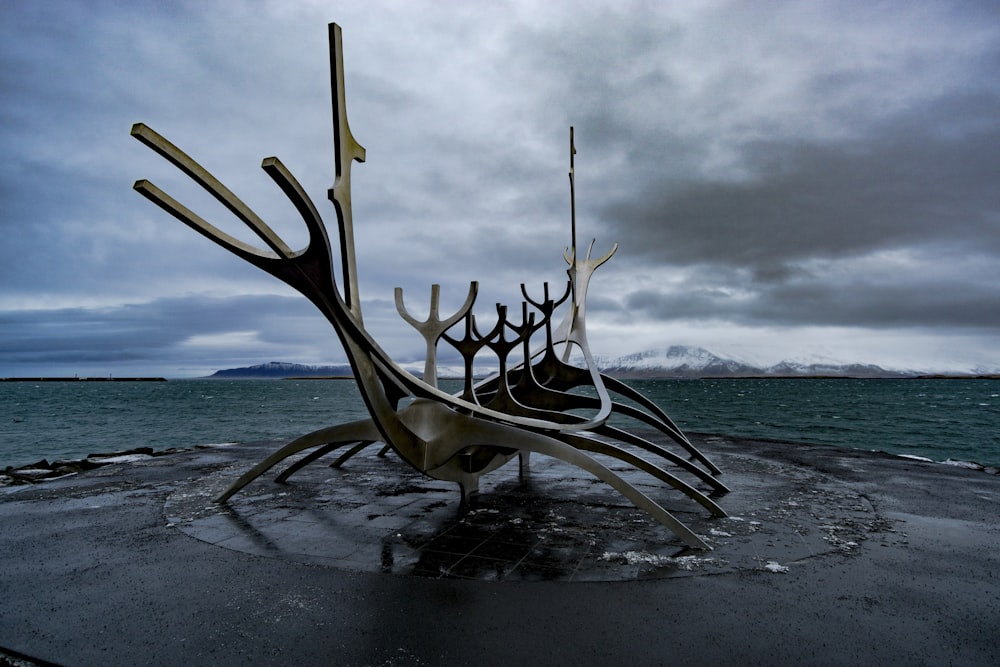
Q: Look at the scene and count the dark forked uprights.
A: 4